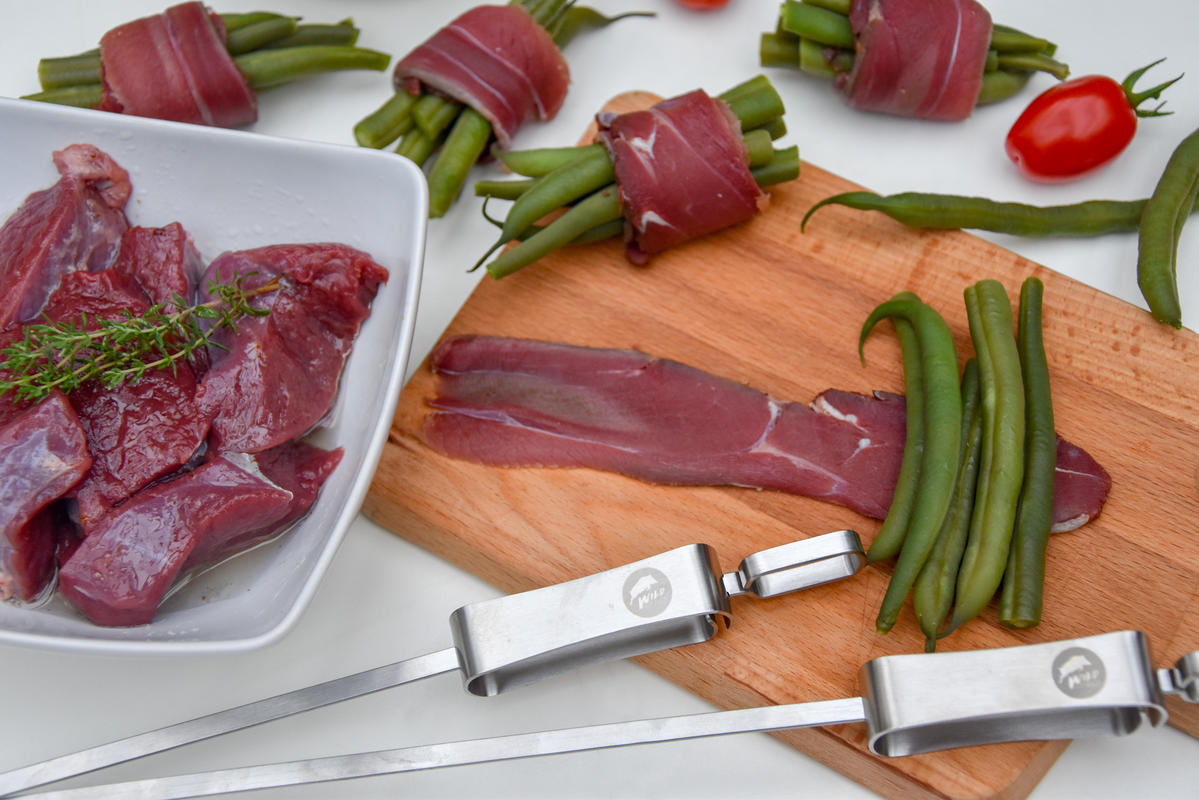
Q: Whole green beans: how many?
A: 7